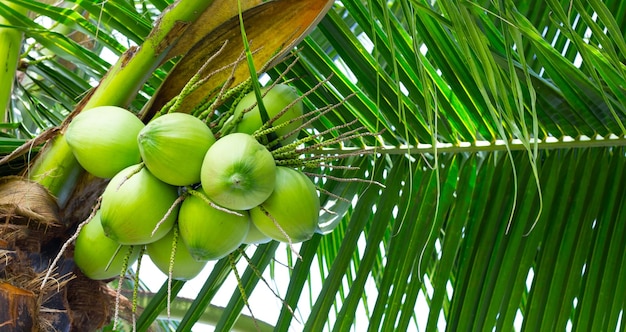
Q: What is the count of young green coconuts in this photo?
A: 10